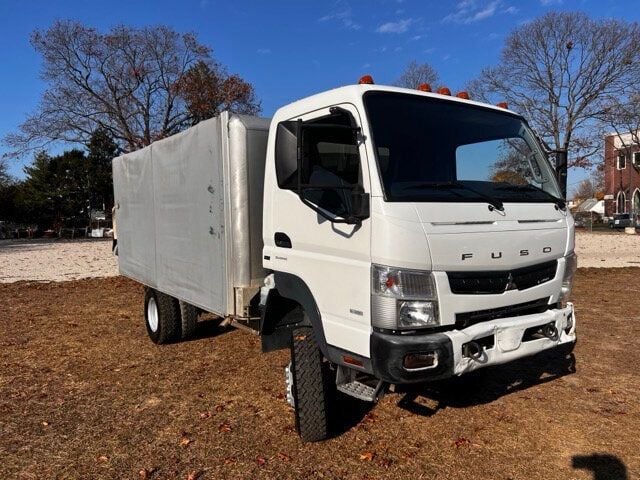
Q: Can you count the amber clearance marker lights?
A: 5